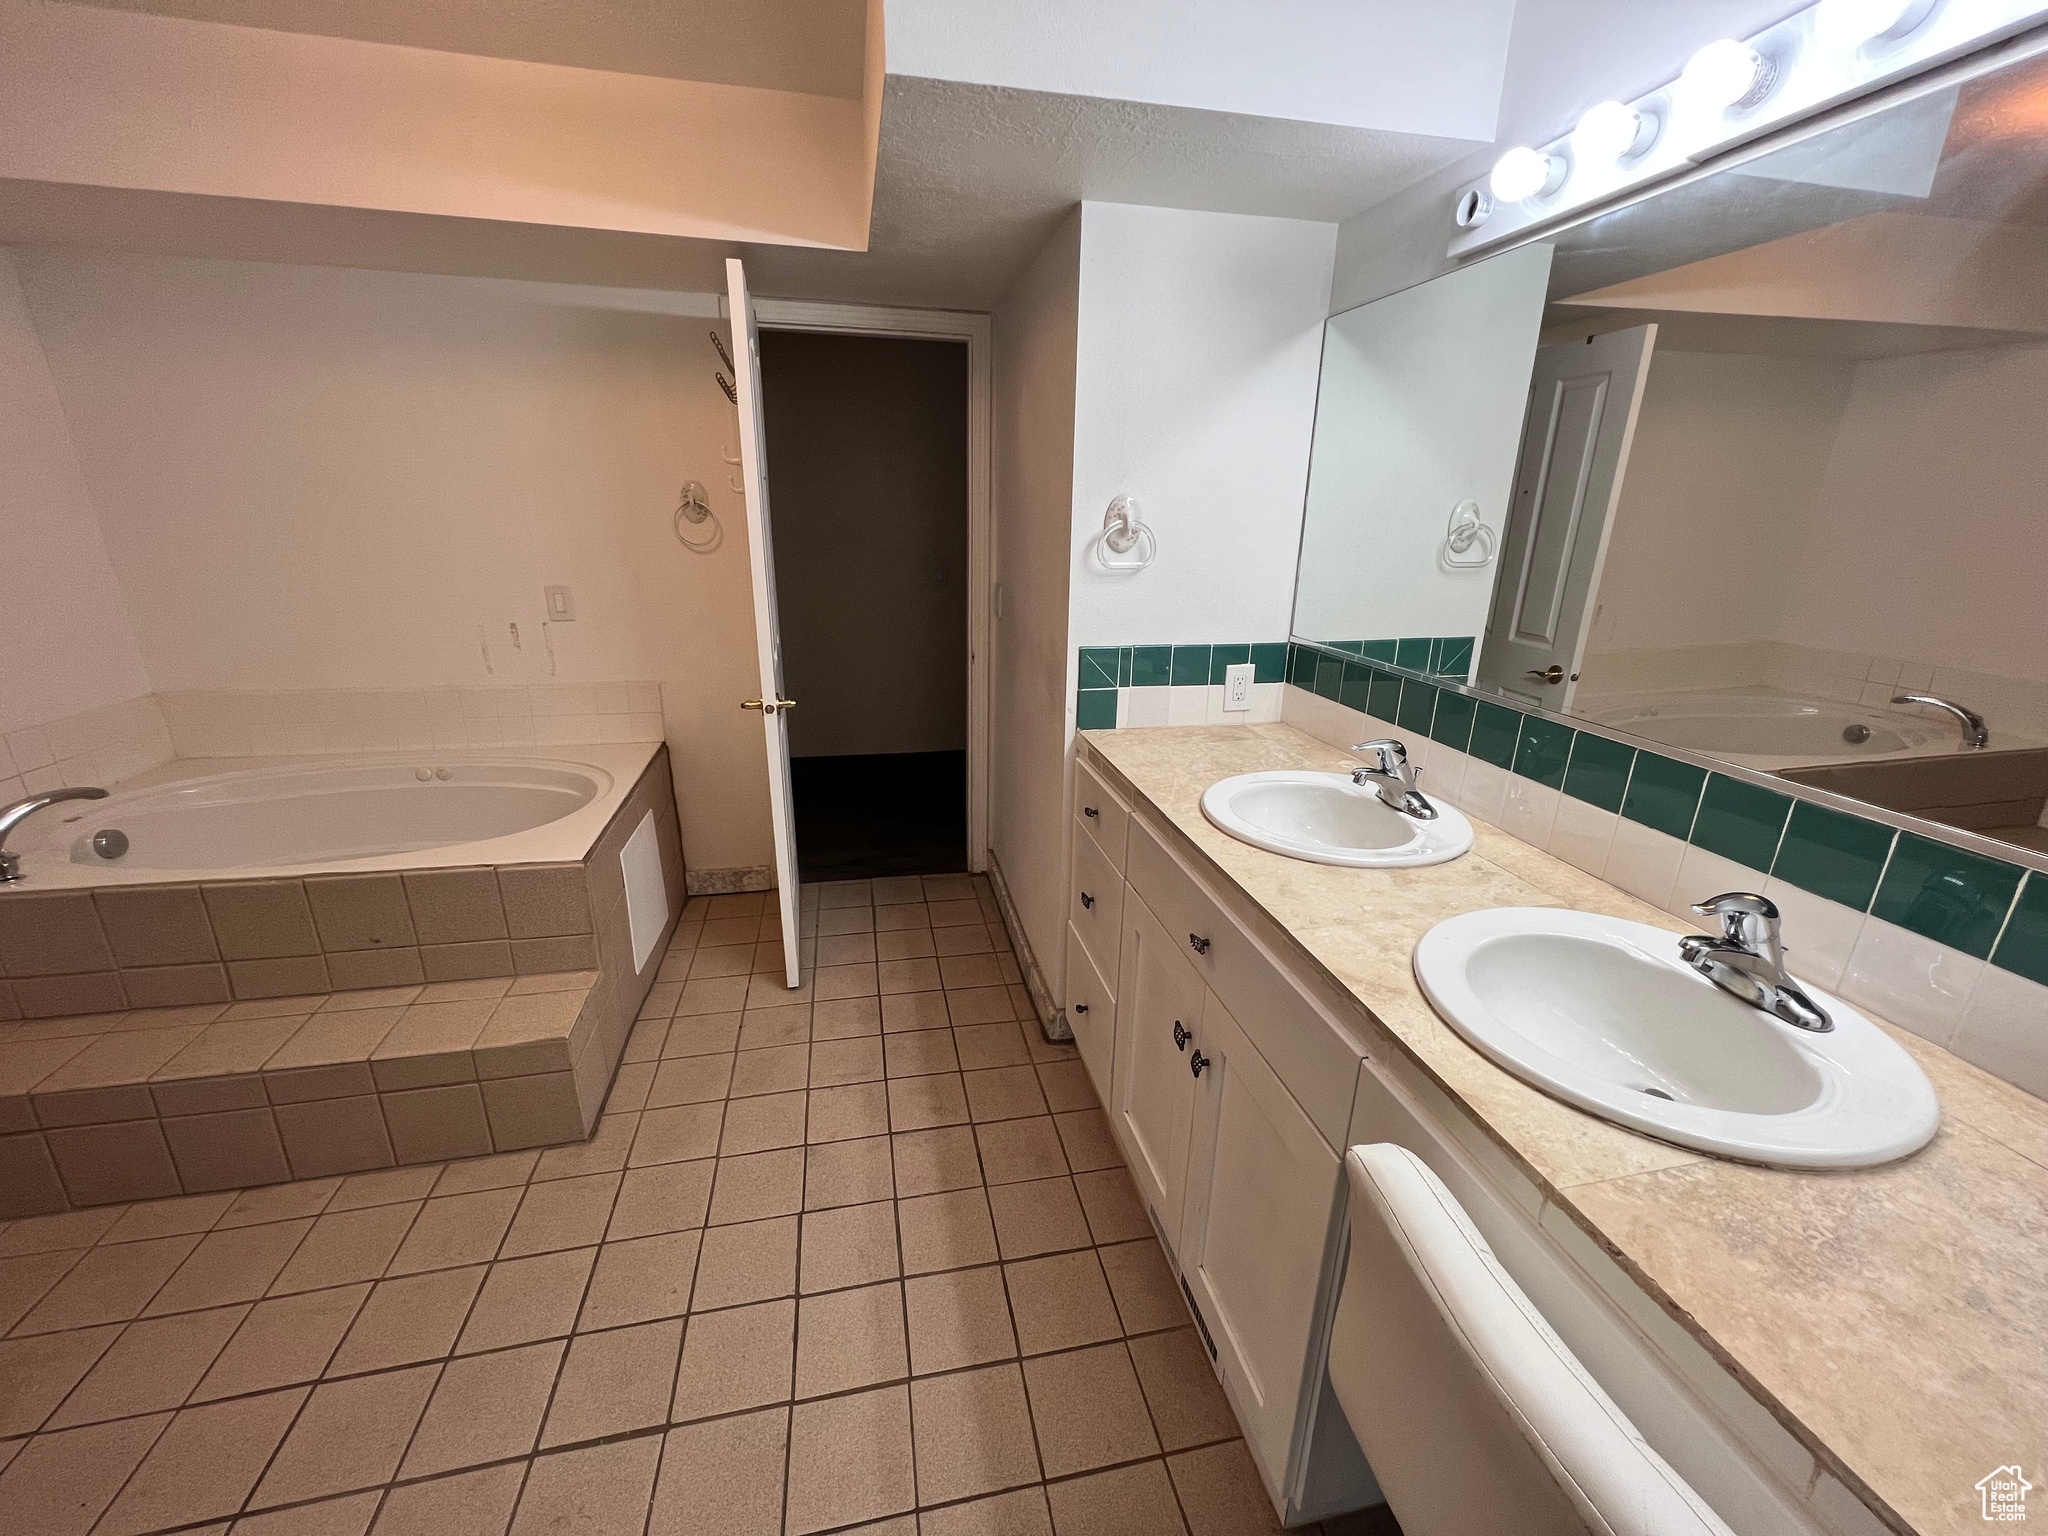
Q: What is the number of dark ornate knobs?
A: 6